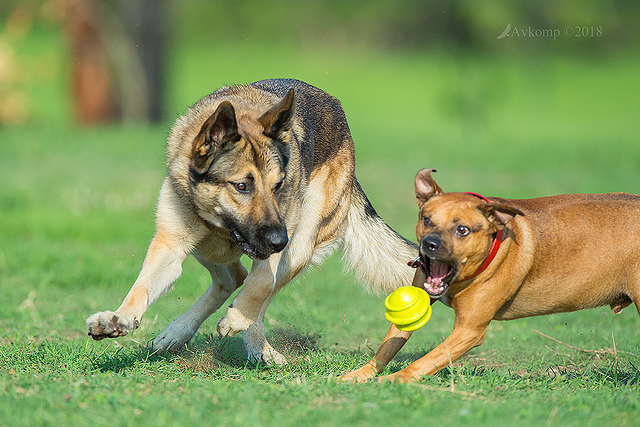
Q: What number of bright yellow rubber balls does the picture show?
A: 1